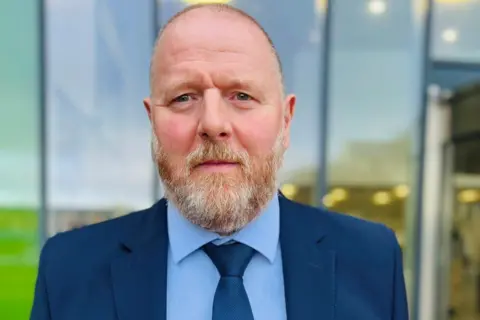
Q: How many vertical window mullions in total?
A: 4